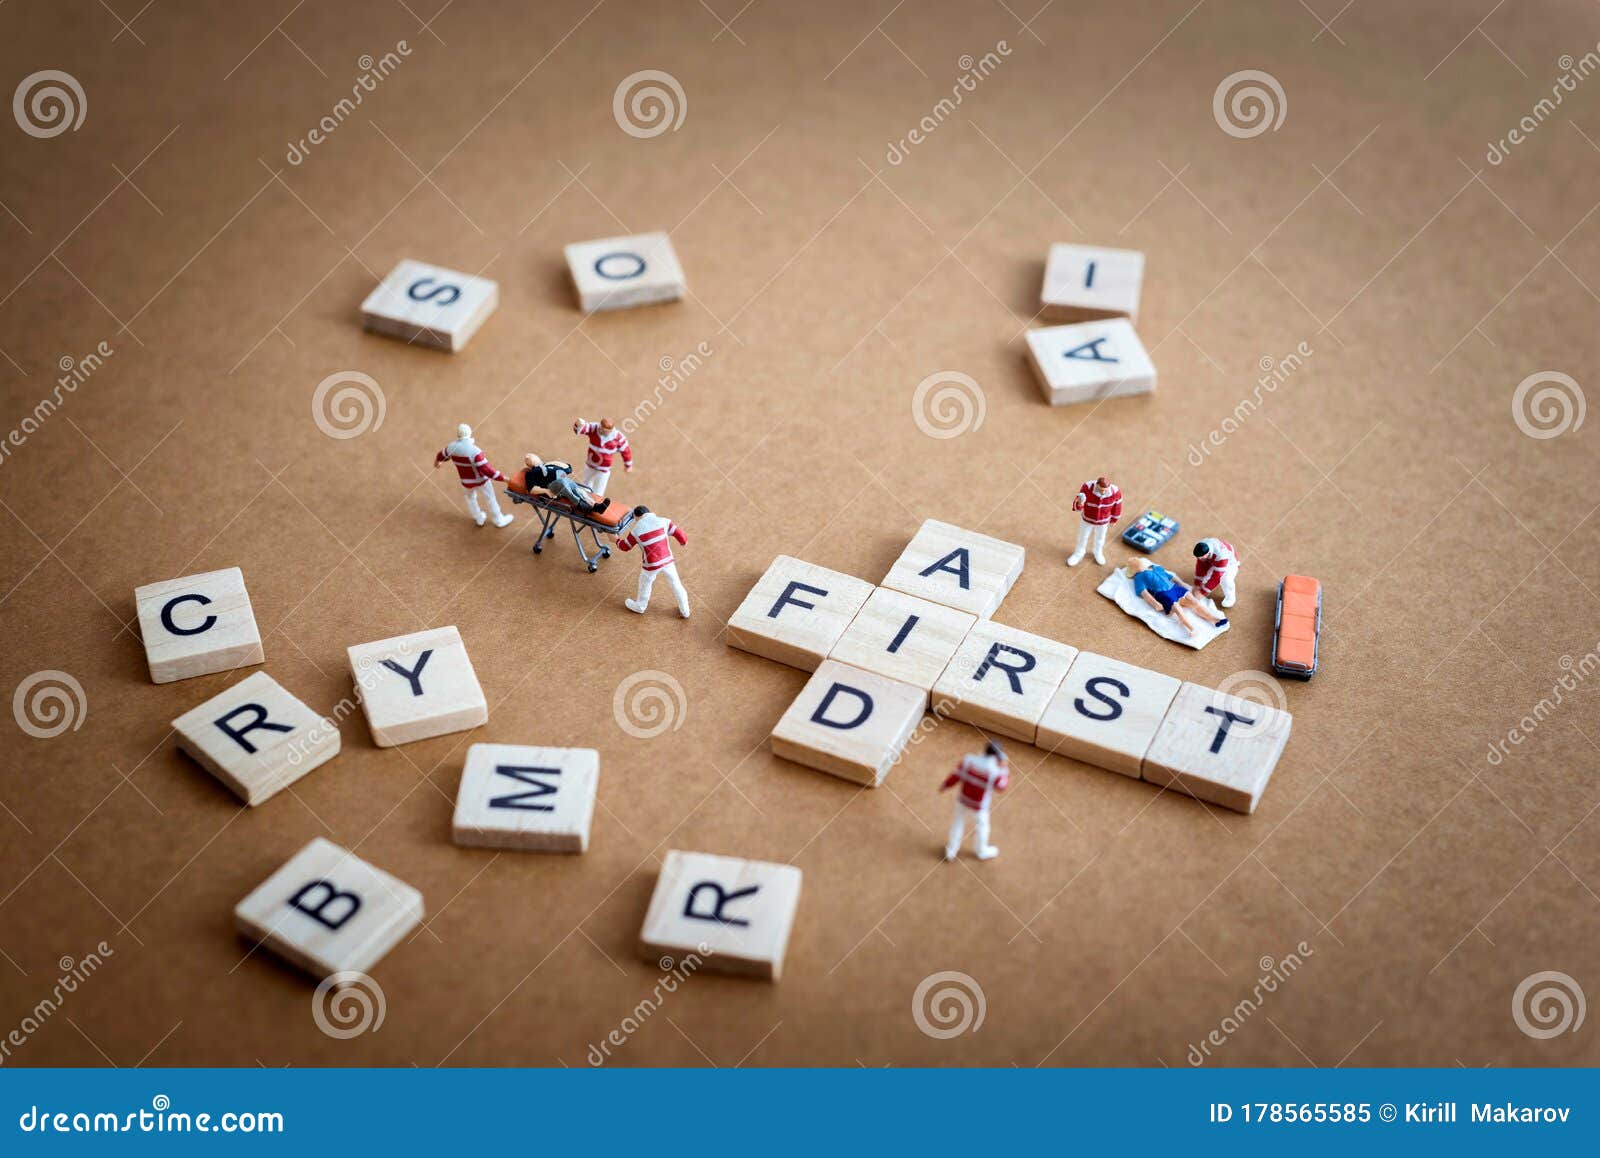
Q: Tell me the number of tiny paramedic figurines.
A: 6